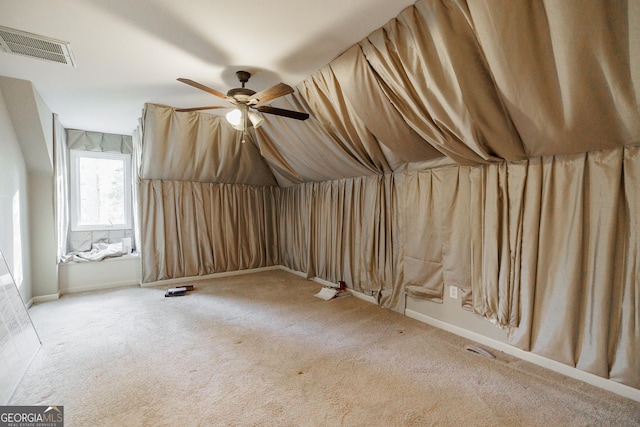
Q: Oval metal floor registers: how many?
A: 1